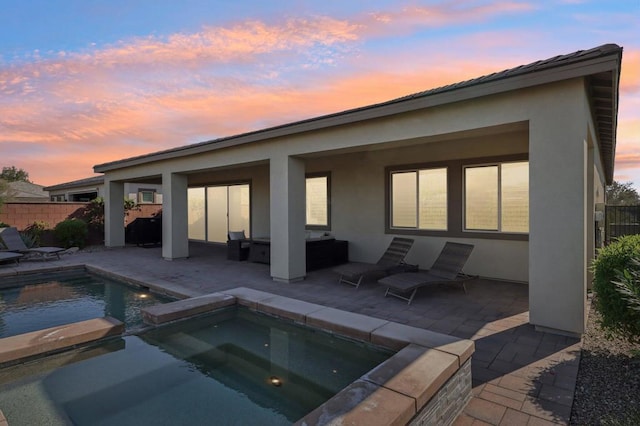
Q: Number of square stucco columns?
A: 4